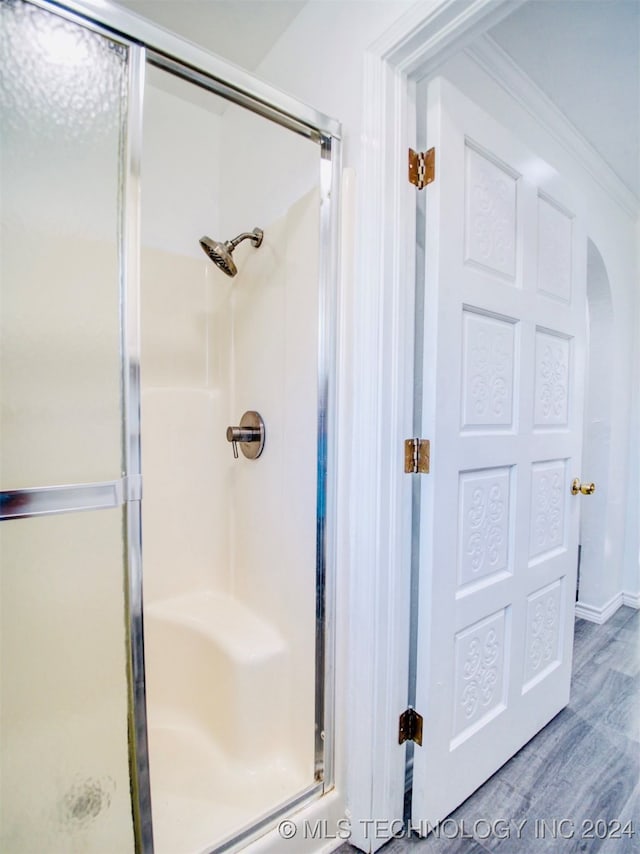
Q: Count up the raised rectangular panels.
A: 8